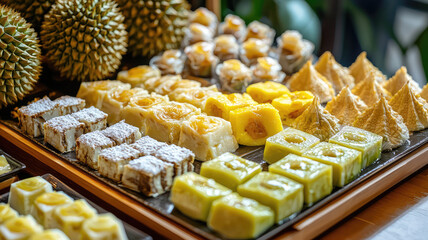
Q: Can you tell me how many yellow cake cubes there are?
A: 4